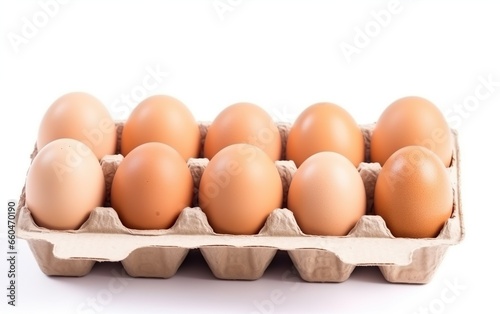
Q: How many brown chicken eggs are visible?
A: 10